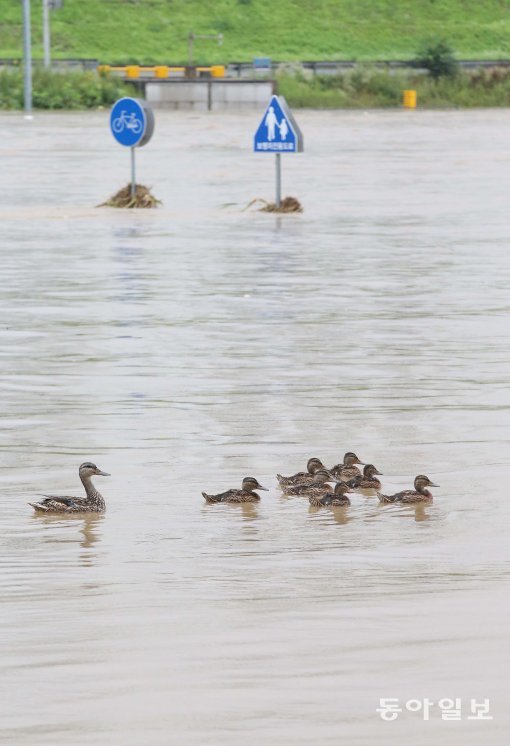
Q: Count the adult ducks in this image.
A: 1